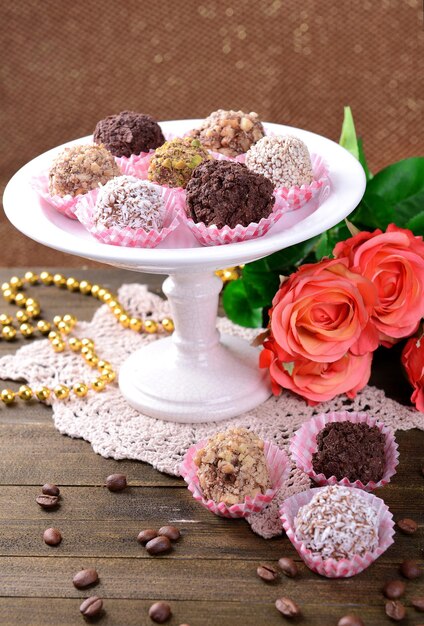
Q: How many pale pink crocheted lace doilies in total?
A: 1